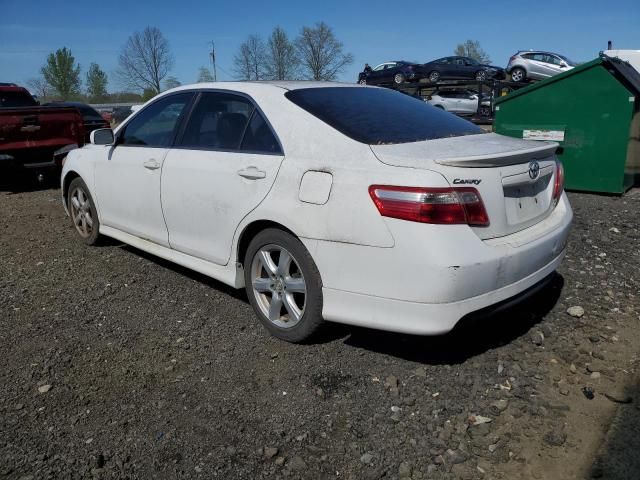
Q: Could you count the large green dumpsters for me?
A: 1